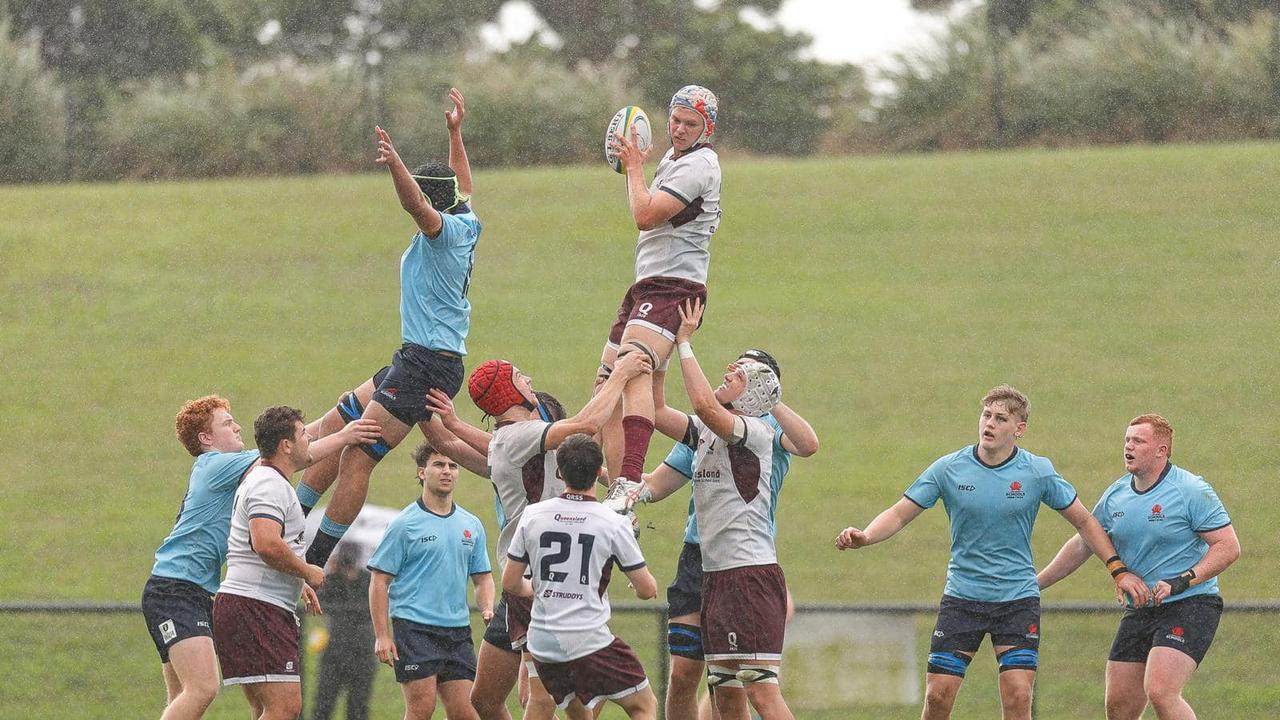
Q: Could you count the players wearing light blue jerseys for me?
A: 7